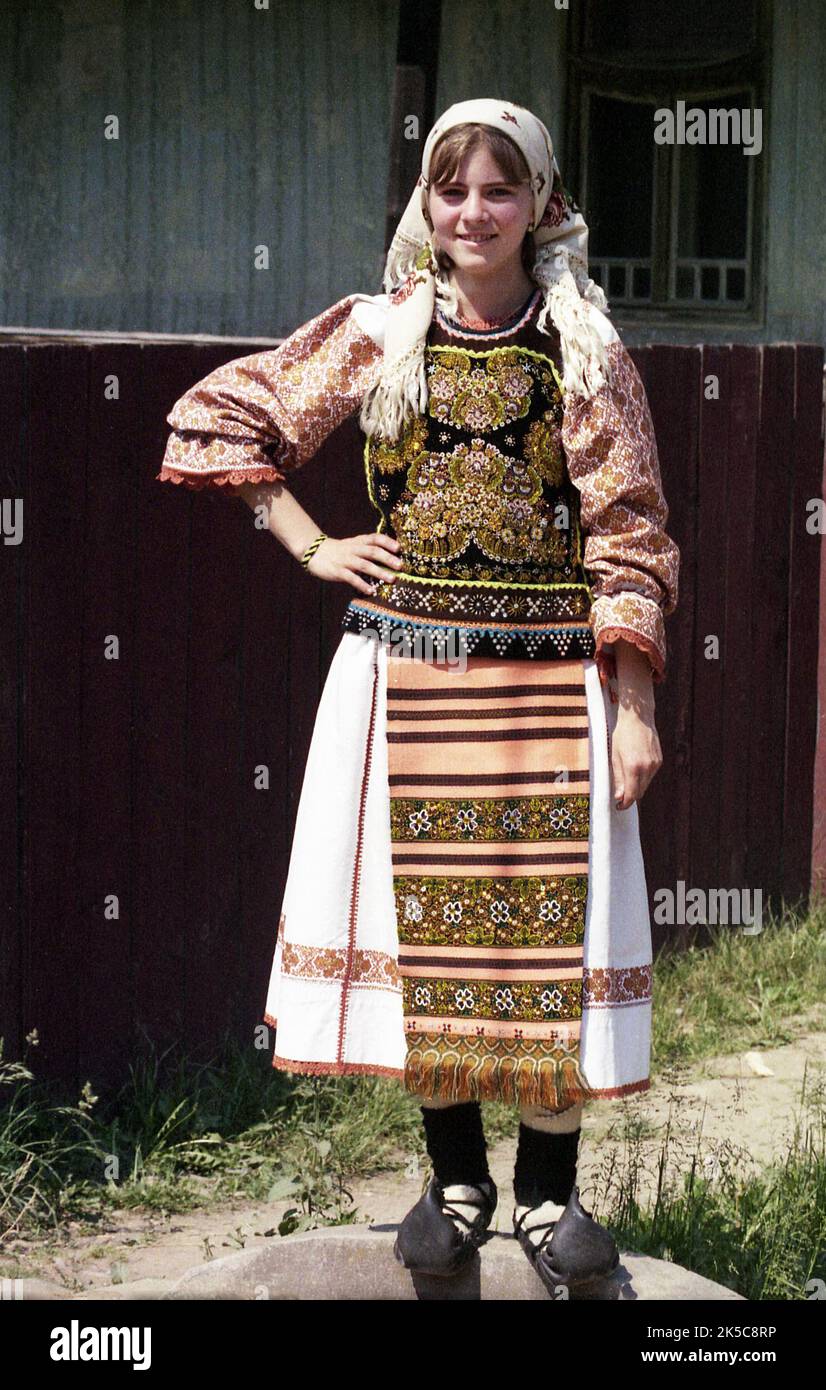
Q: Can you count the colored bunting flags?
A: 0